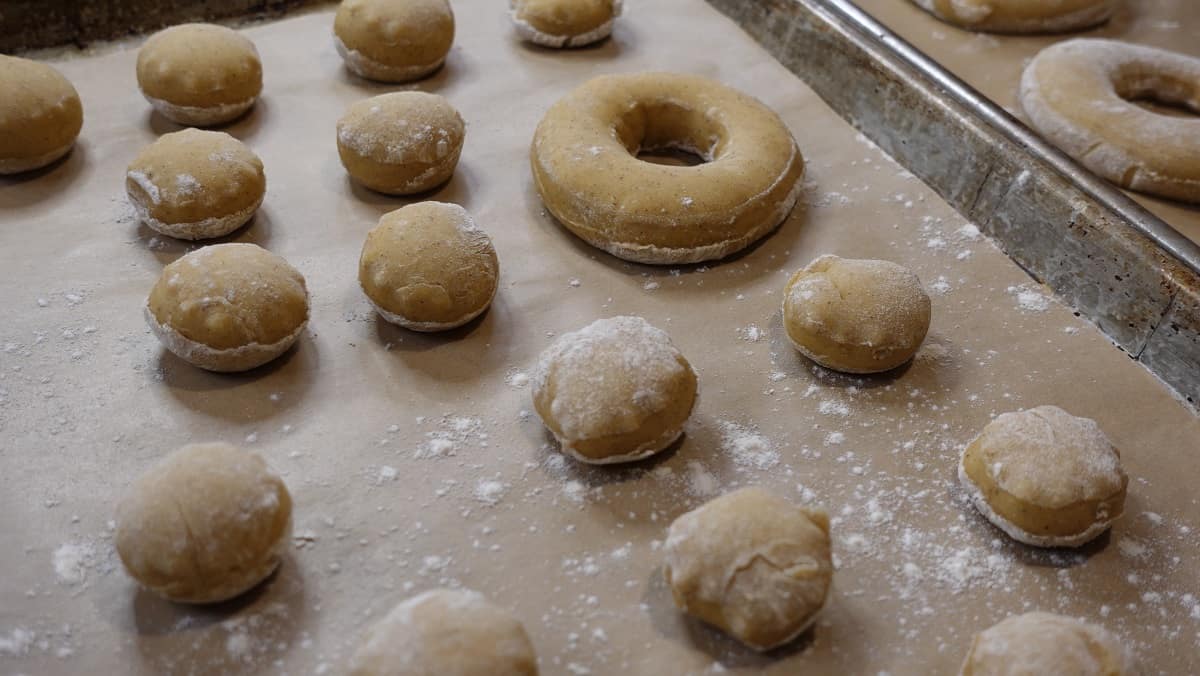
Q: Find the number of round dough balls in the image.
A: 15